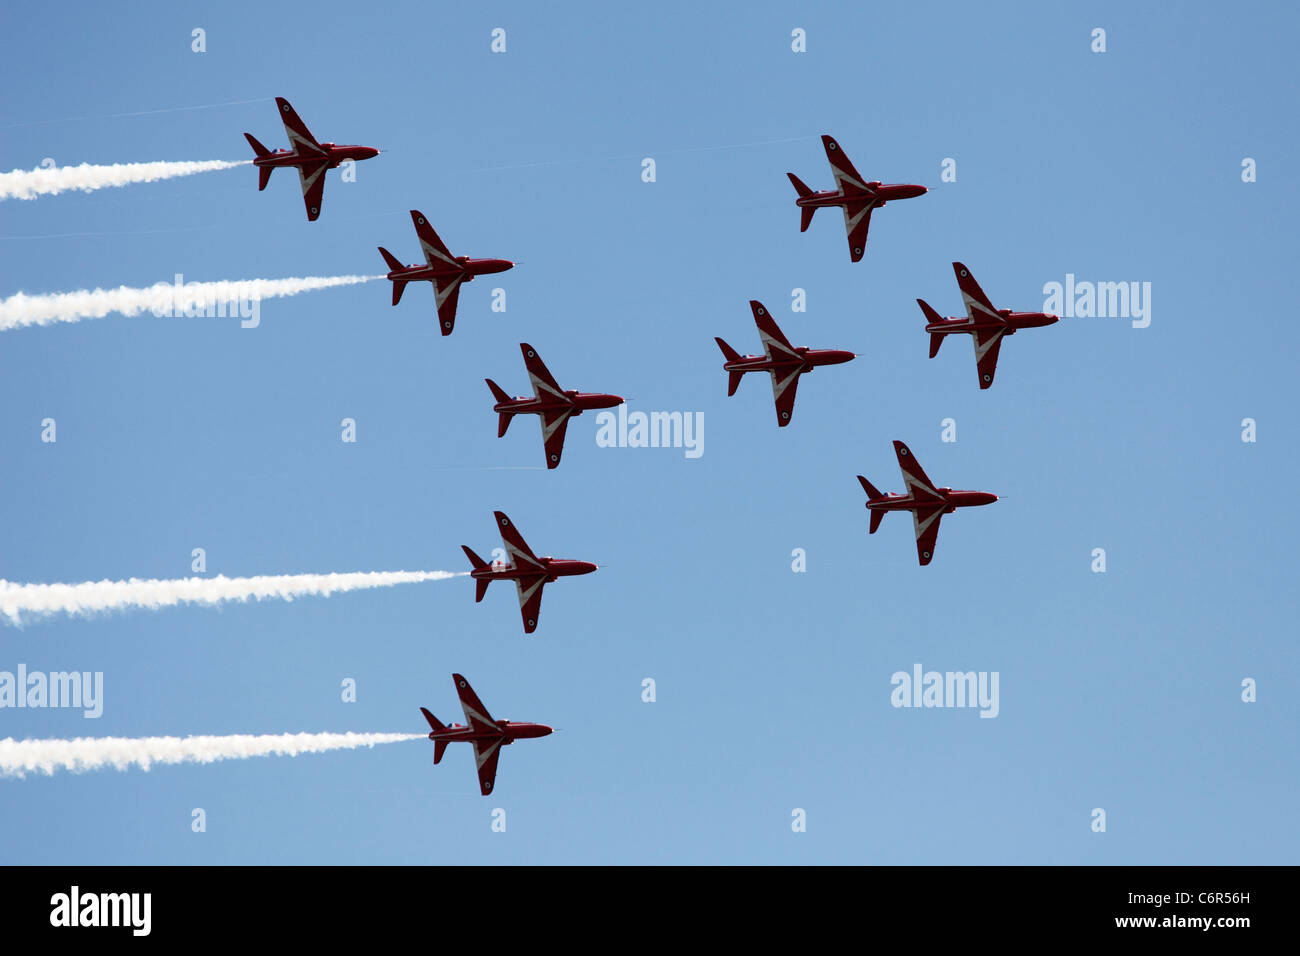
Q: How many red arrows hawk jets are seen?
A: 9